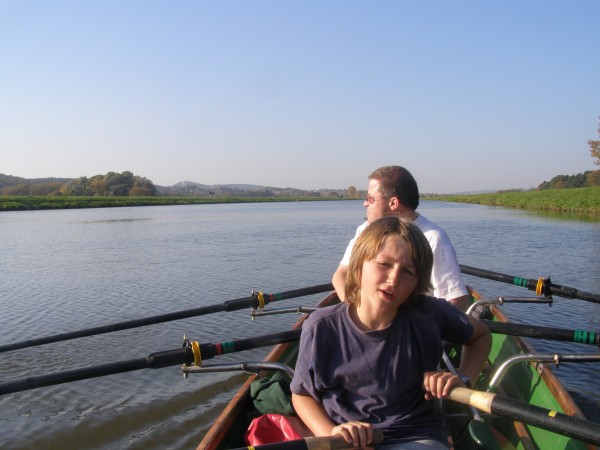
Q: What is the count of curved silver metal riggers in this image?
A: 4